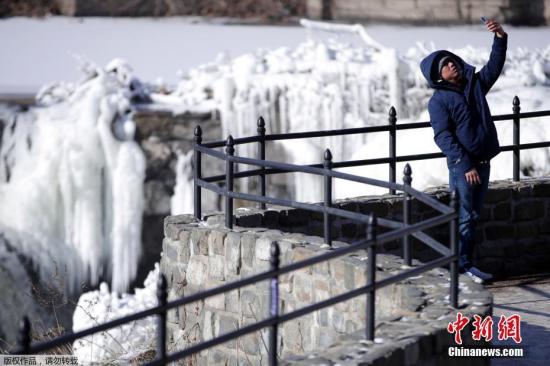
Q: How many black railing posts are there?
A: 12